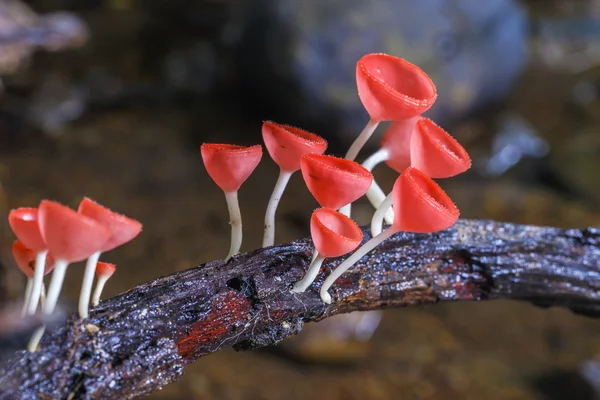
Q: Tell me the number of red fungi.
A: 13